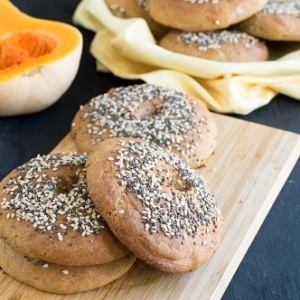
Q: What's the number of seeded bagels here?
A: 8